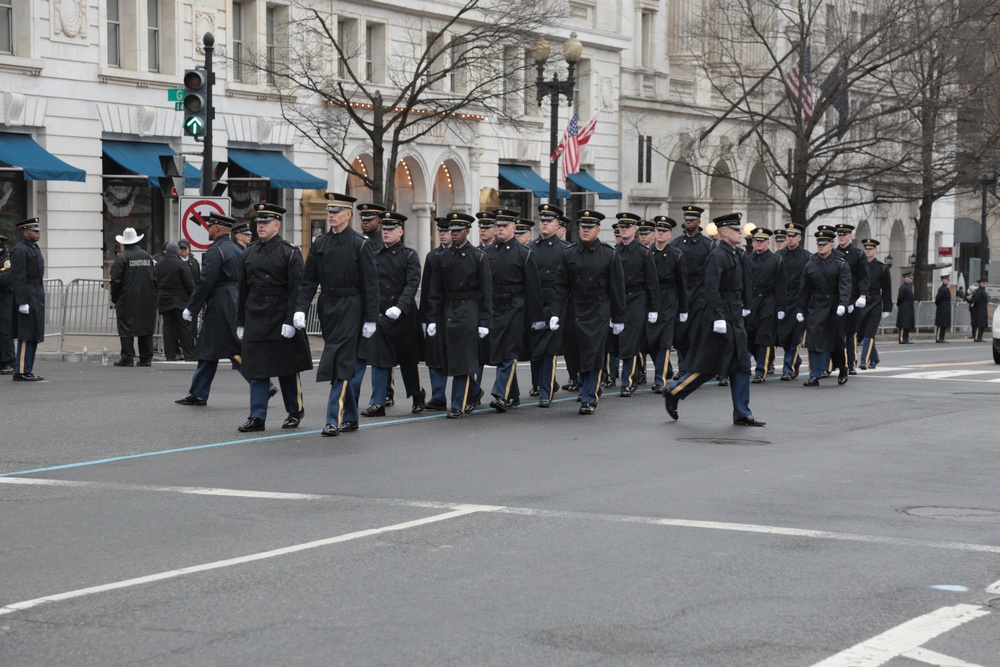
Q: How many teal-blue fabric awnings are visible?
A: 5